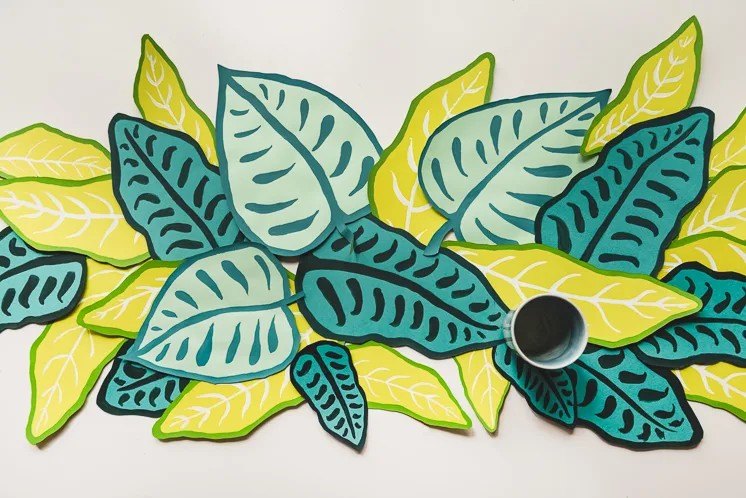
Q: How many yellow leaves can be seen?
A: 15